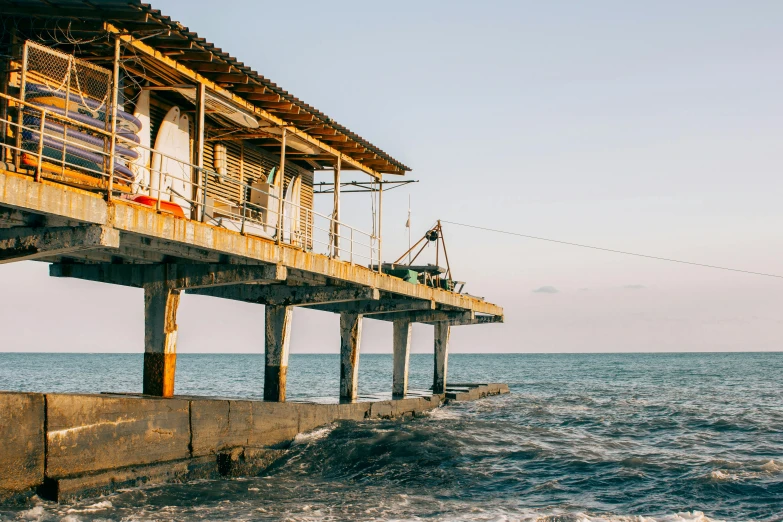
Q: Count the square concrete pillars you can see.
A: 5